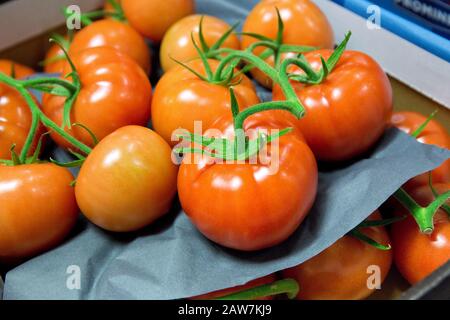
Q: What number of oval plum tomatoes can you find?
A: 0